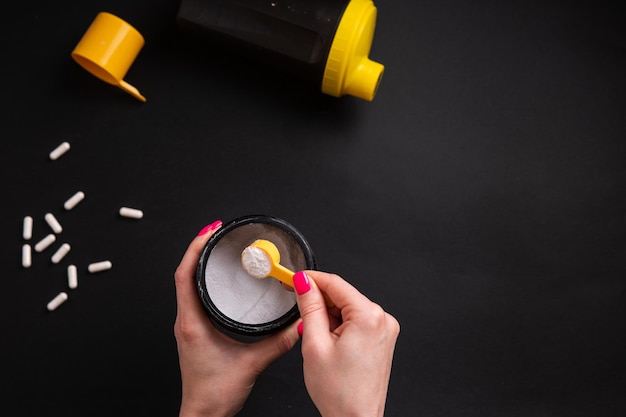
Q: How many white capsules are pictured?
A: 11